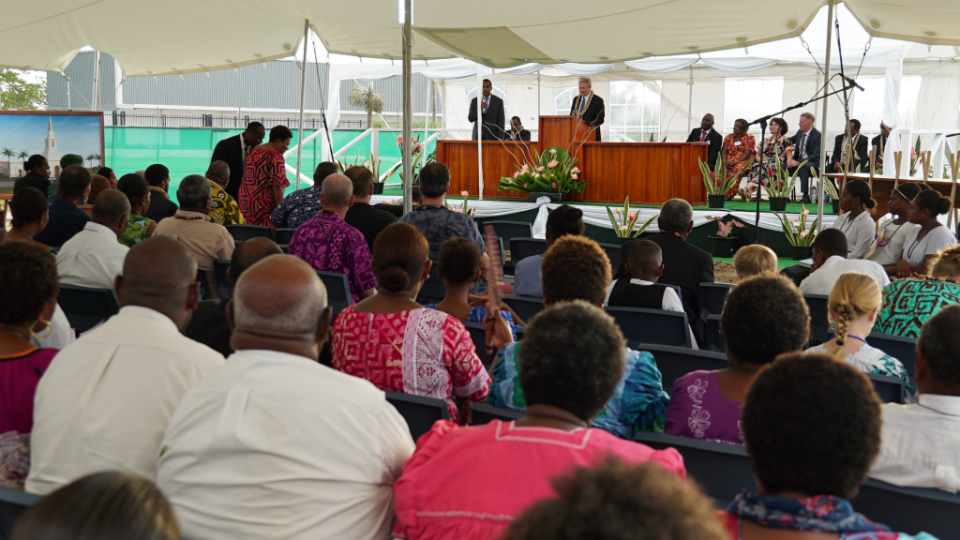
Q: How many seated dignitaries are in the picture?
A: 7